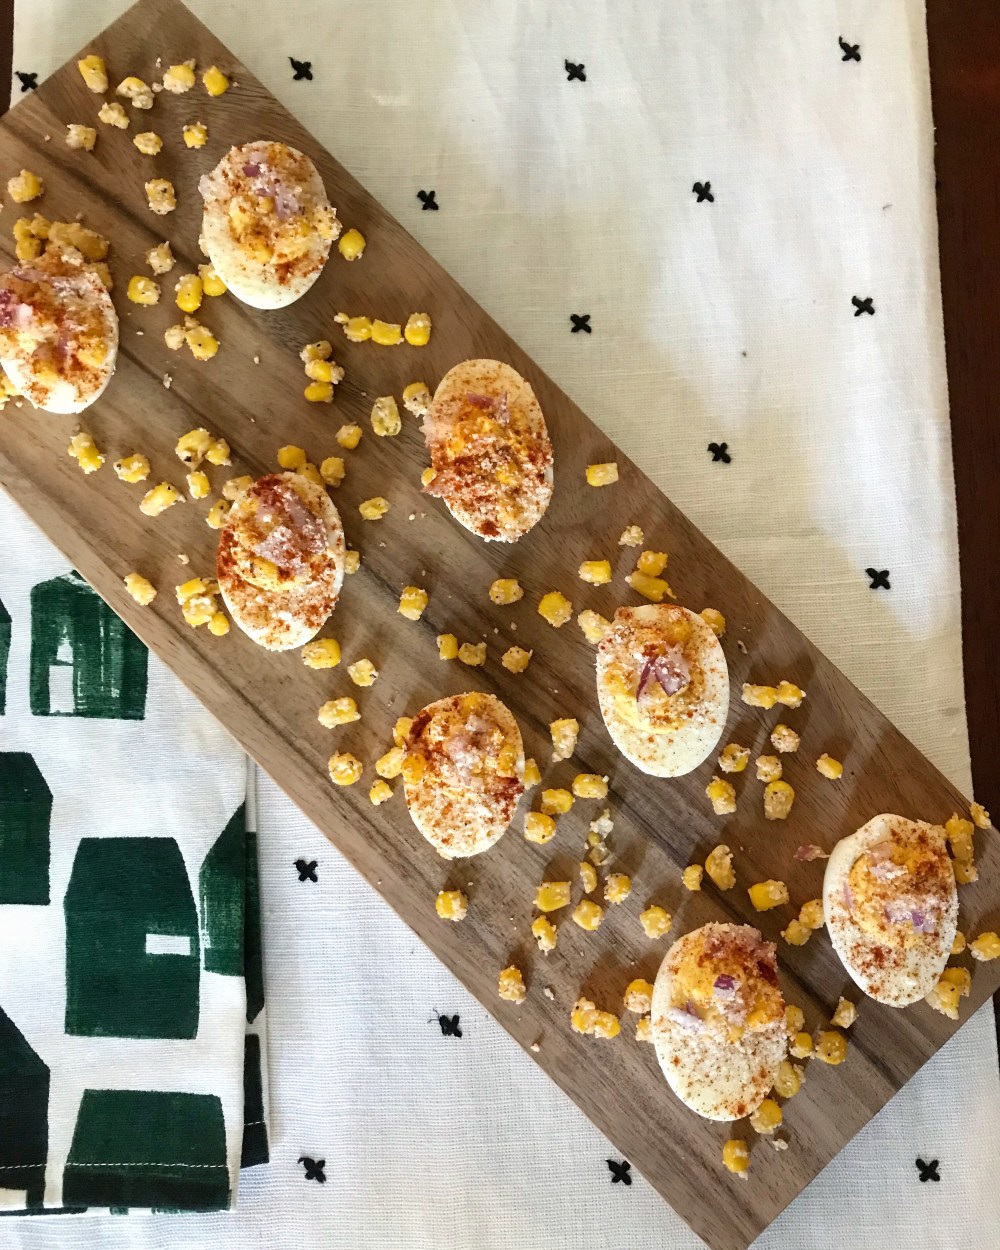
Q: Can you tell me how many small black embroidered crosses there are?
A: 15